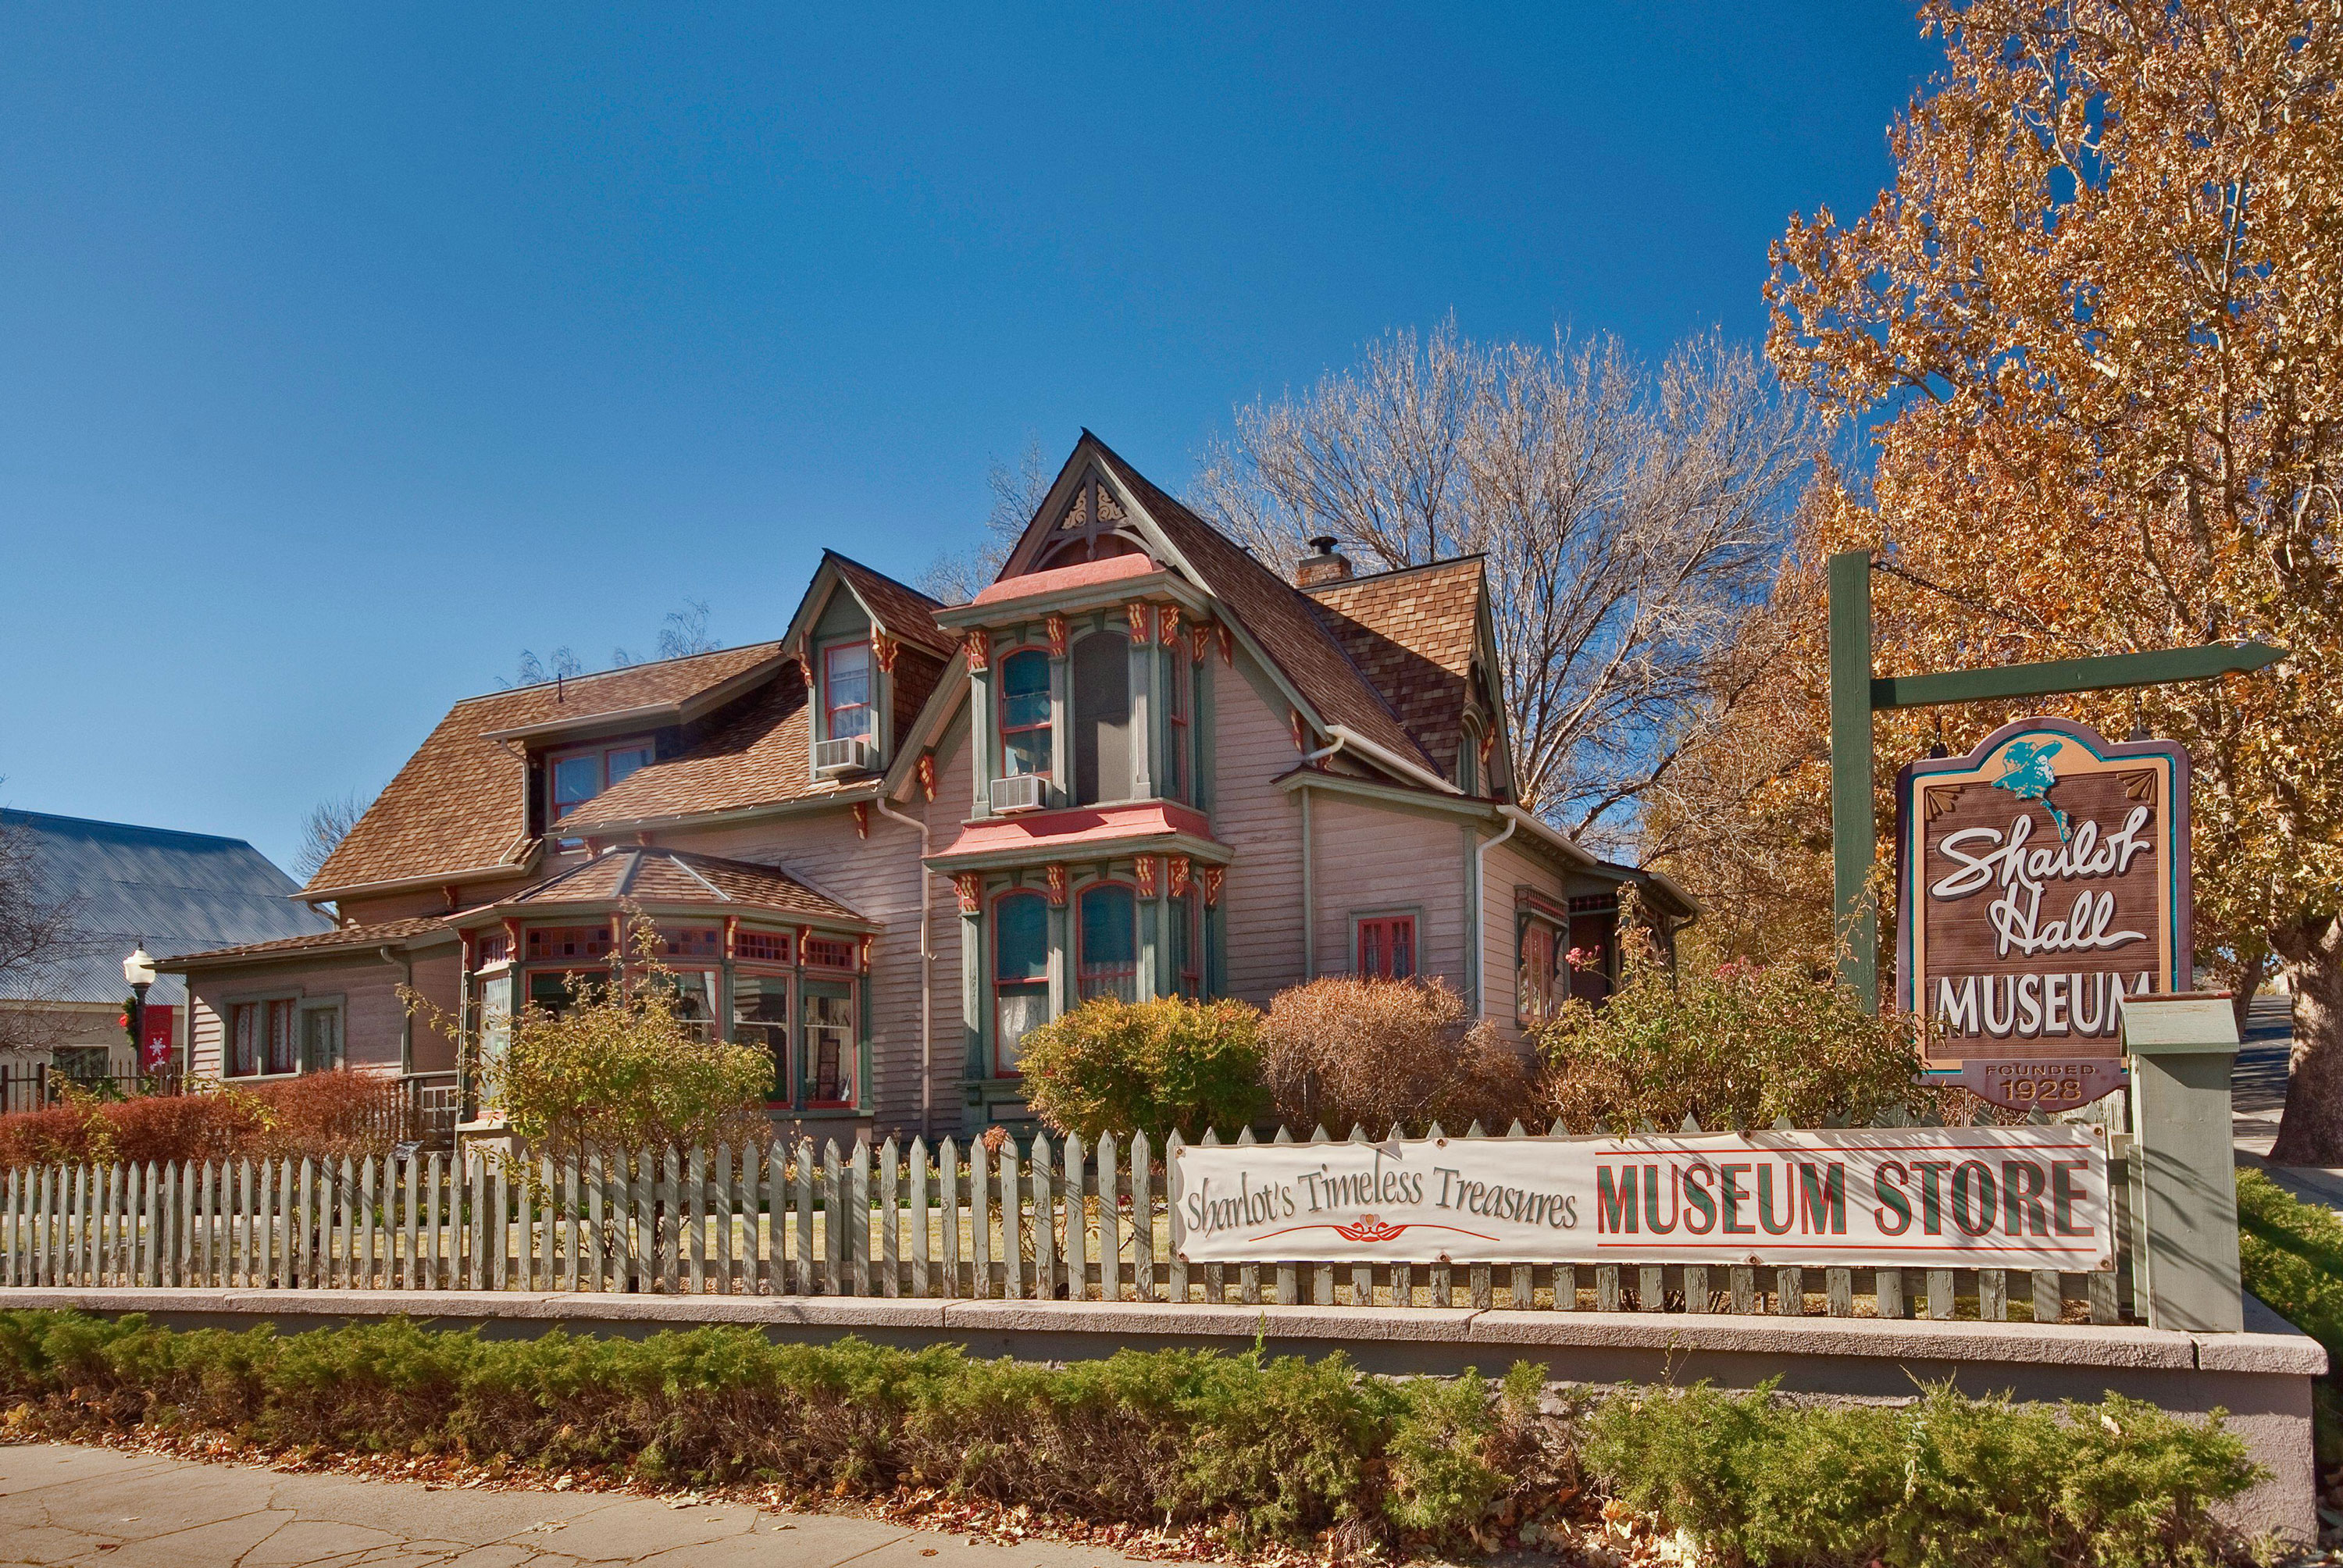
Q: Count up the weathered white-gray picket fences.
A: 1